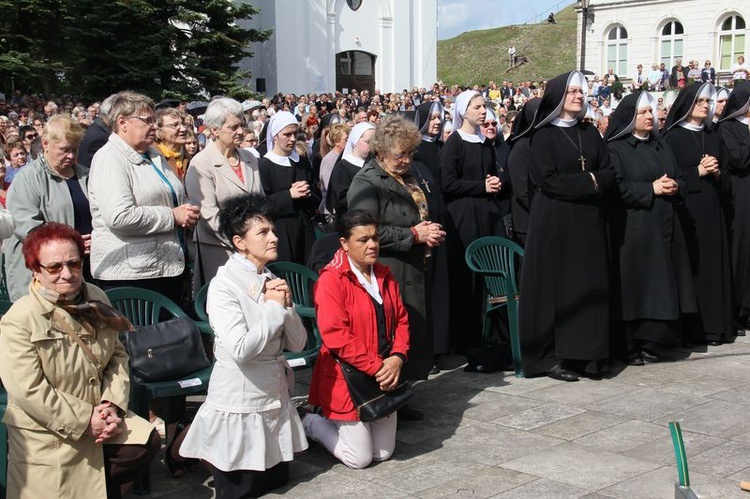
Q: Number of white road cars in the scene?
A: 0